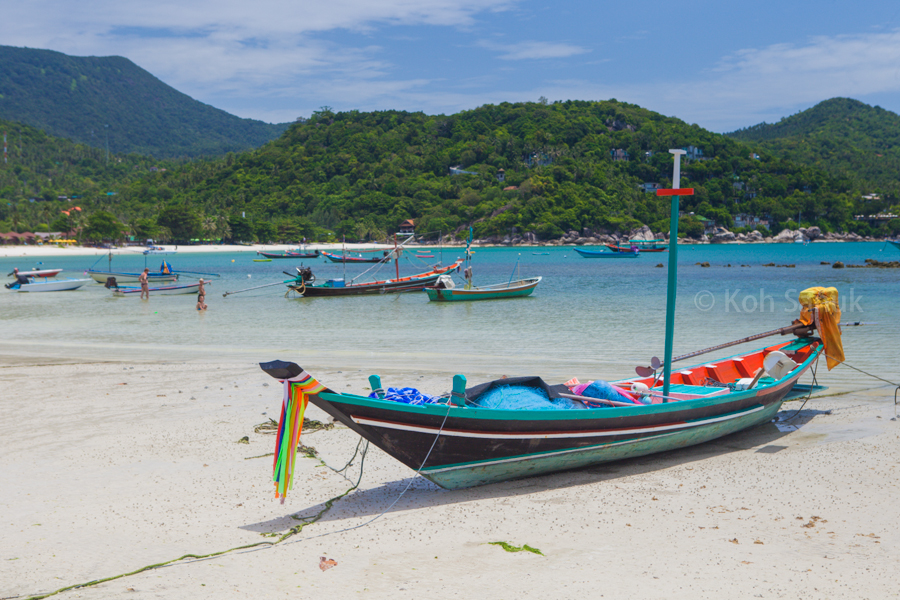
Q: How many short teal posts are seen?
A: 2